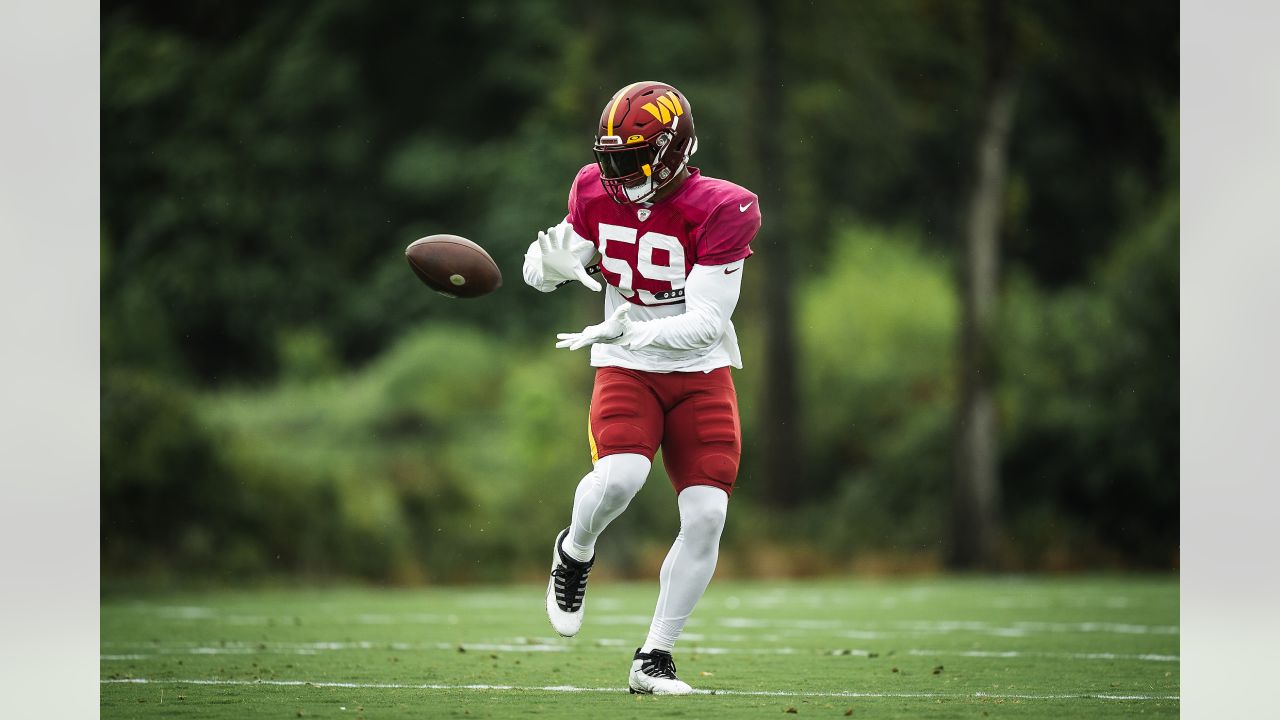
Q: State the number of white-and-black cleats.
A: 2